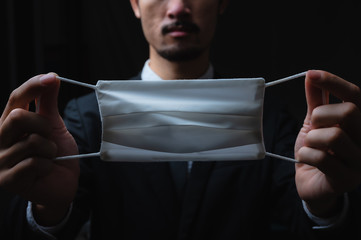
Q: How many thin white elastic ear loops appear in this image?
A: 2